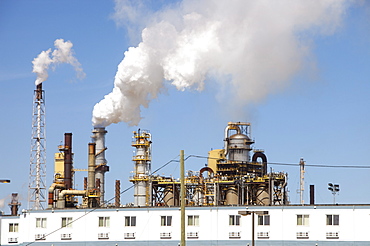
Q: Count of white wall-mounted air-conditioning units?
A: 11